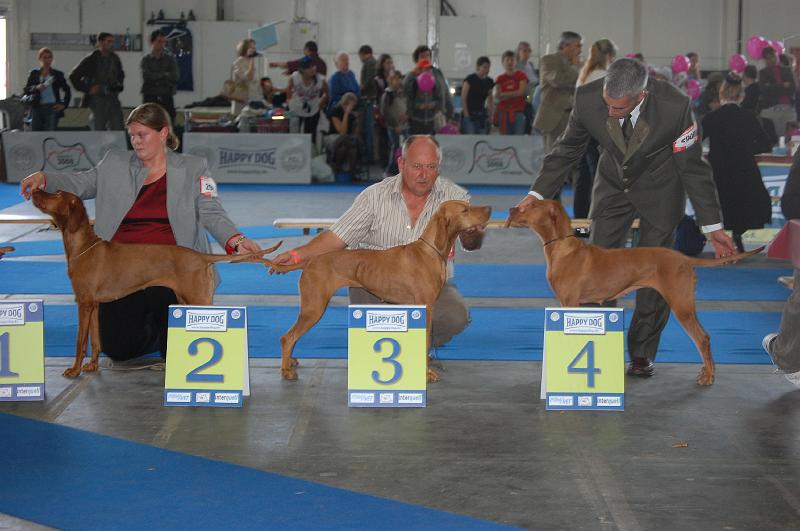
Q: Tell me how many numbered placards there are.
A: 4